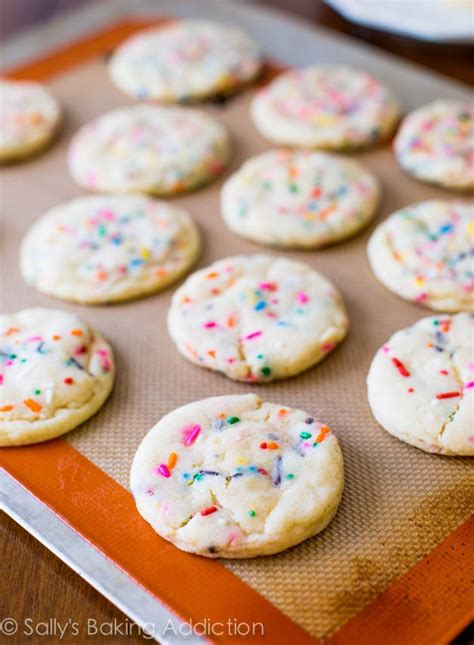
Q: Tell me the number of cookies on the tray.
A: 12